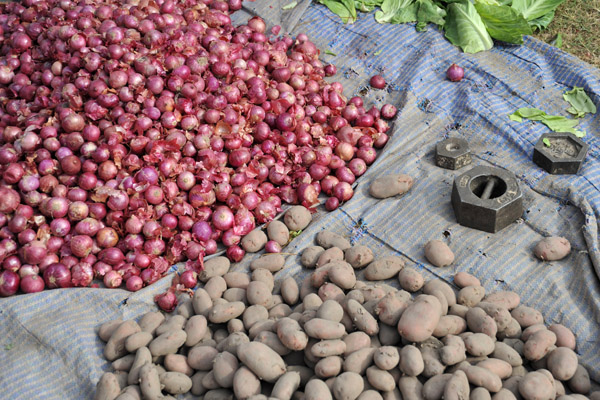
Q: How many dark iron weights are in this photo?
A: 3